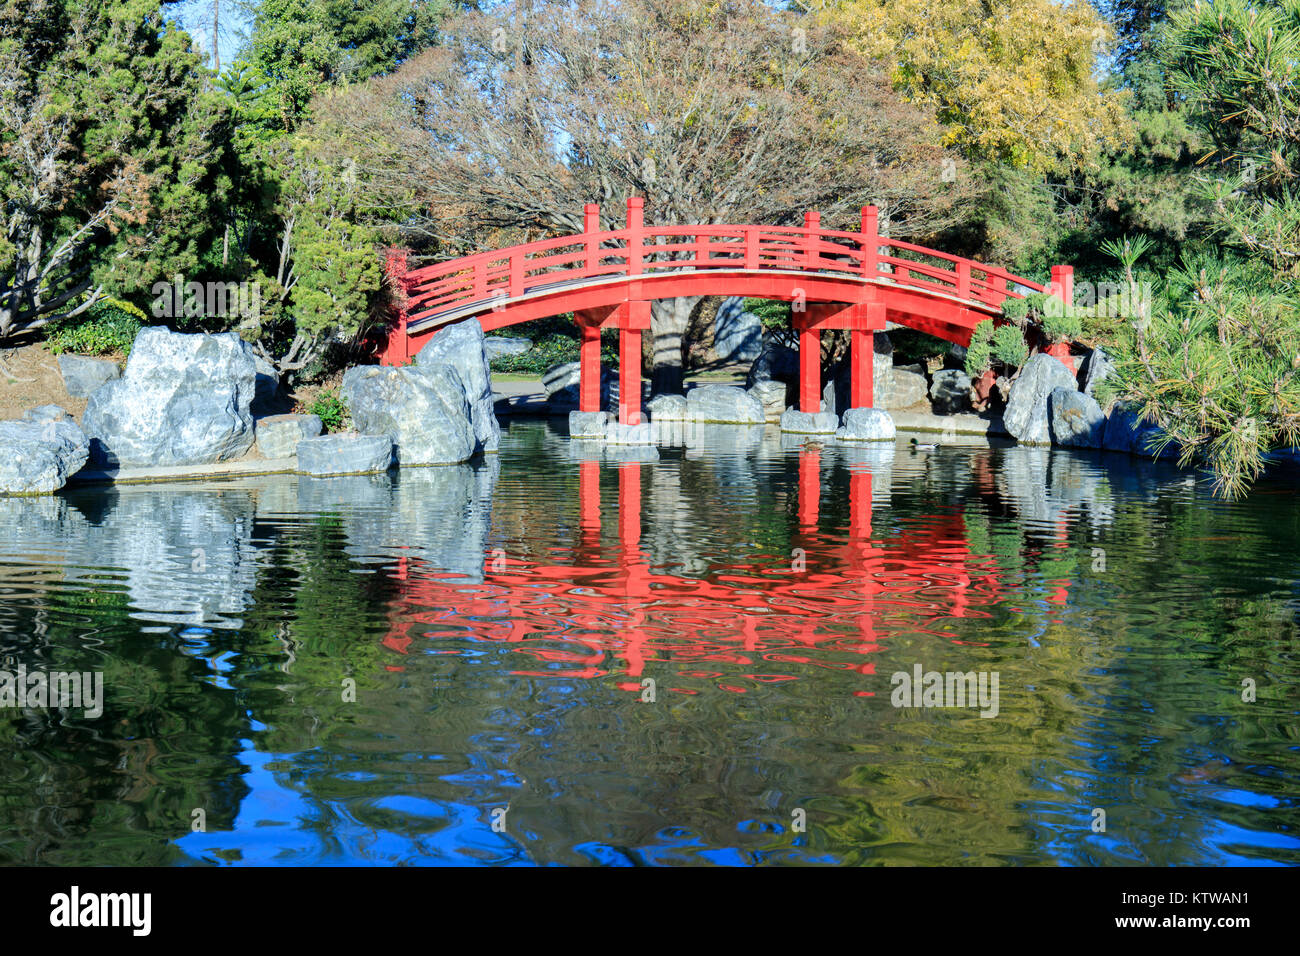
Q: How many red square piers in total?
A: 4